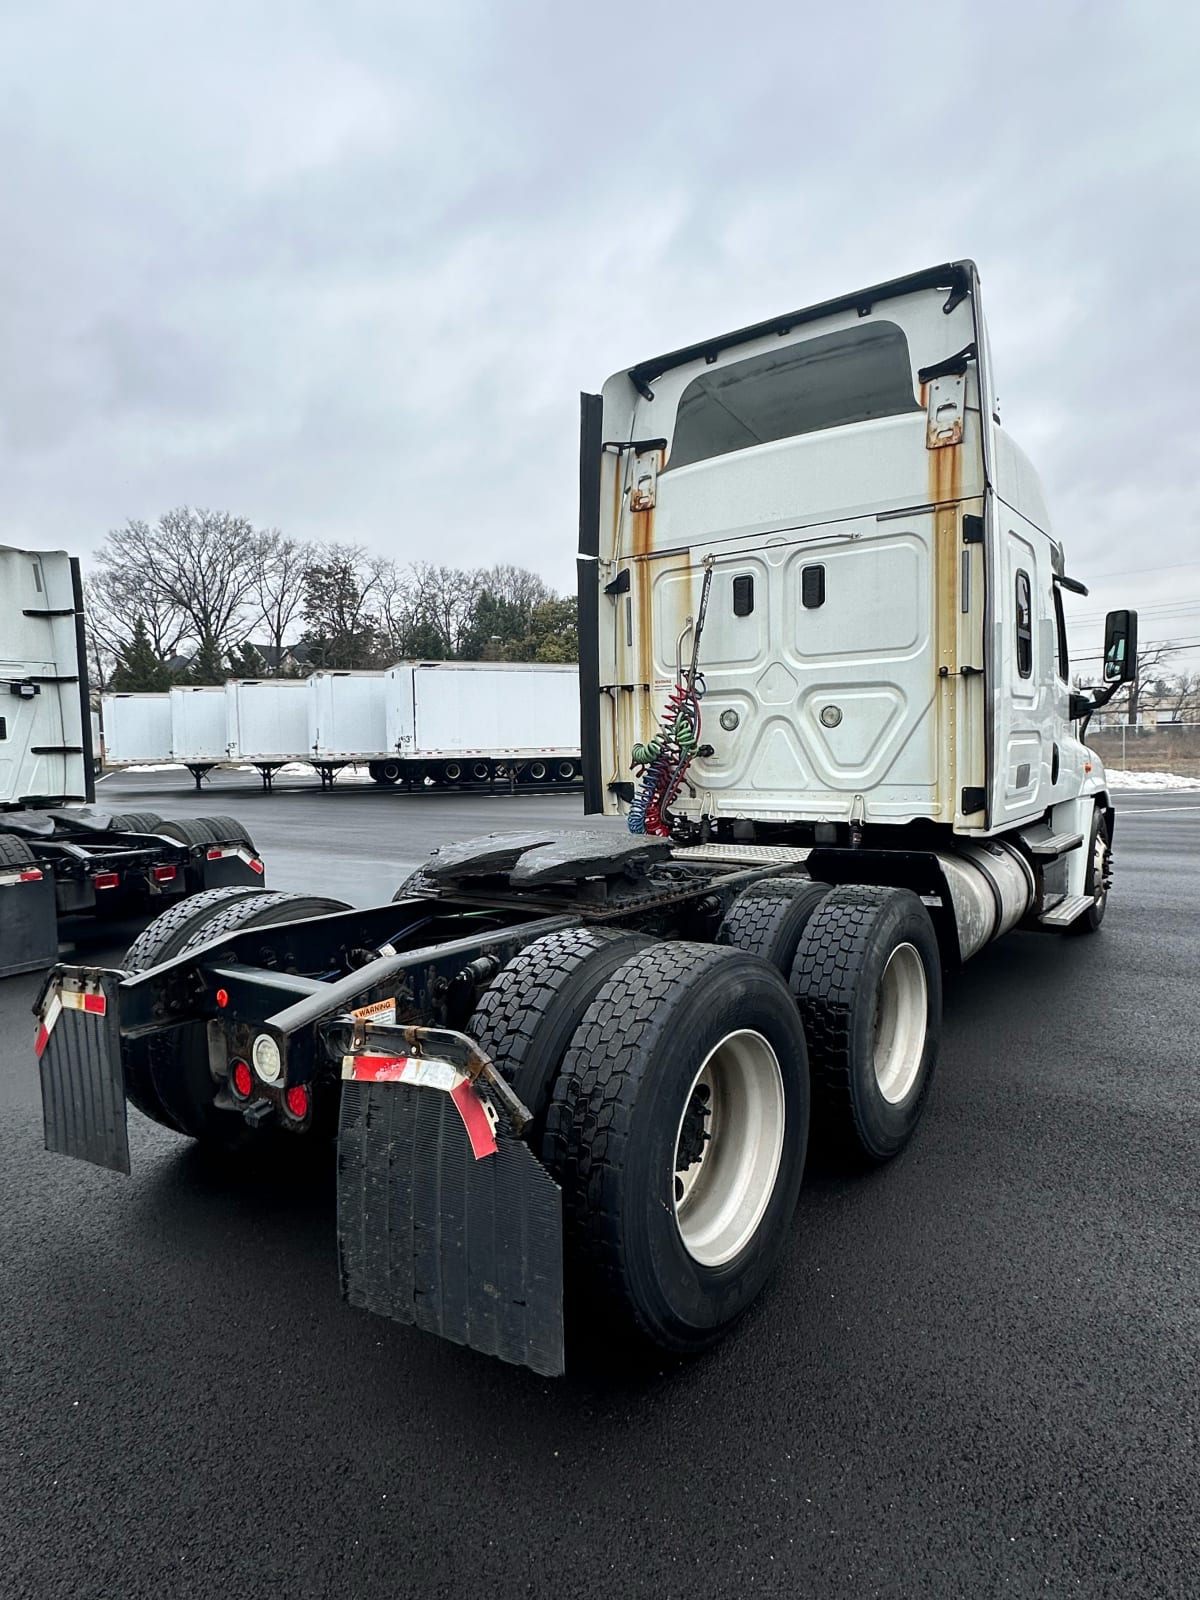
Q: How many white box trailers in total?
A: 5